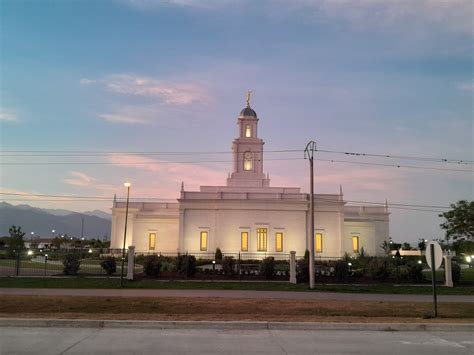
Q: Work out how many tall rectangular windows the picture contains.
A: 7